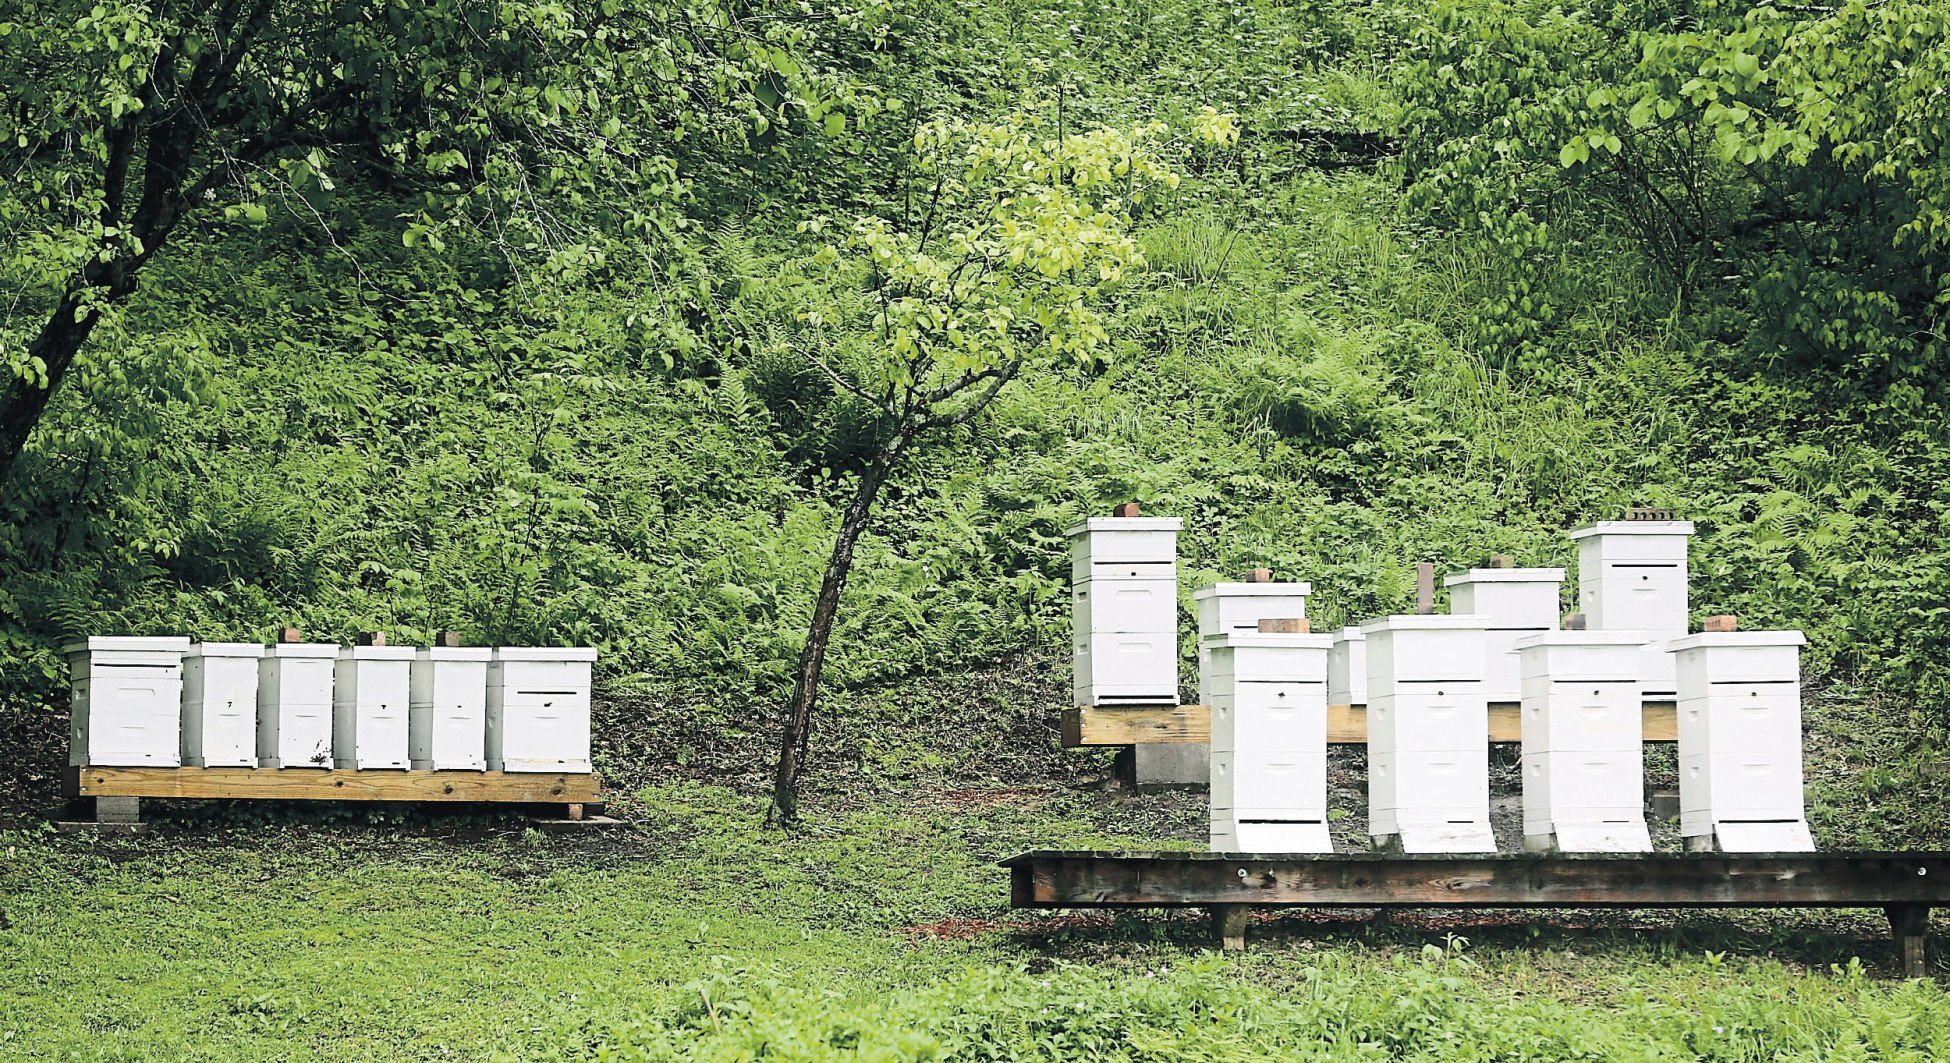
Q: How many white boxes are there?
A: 15